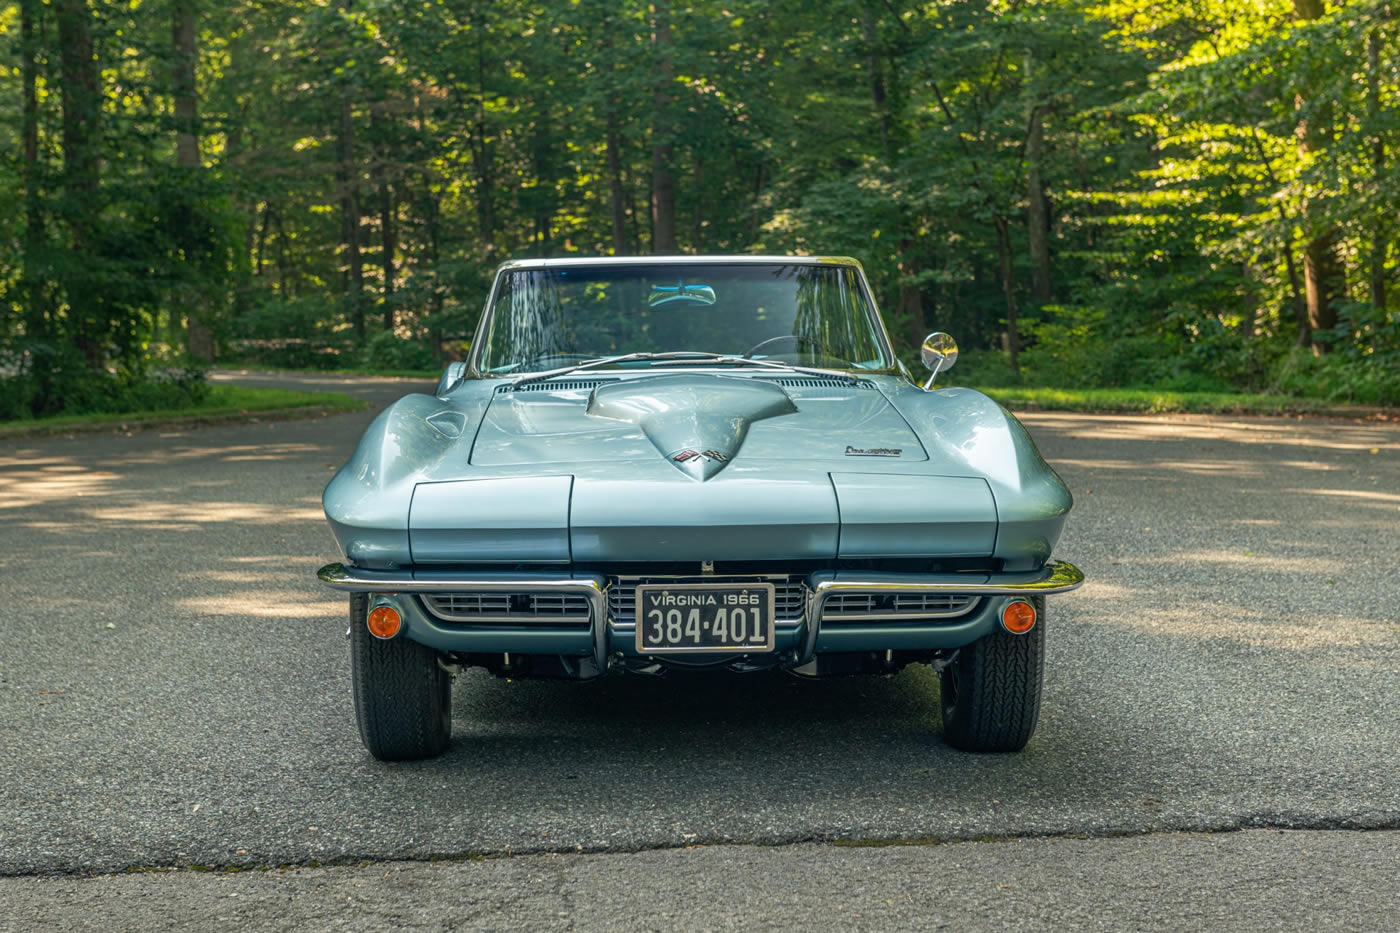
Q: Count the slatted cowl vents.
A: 2